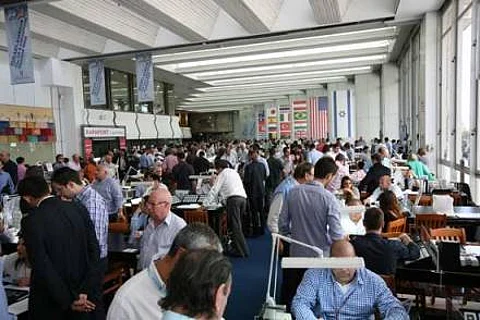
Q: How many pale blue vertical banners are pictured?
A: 3